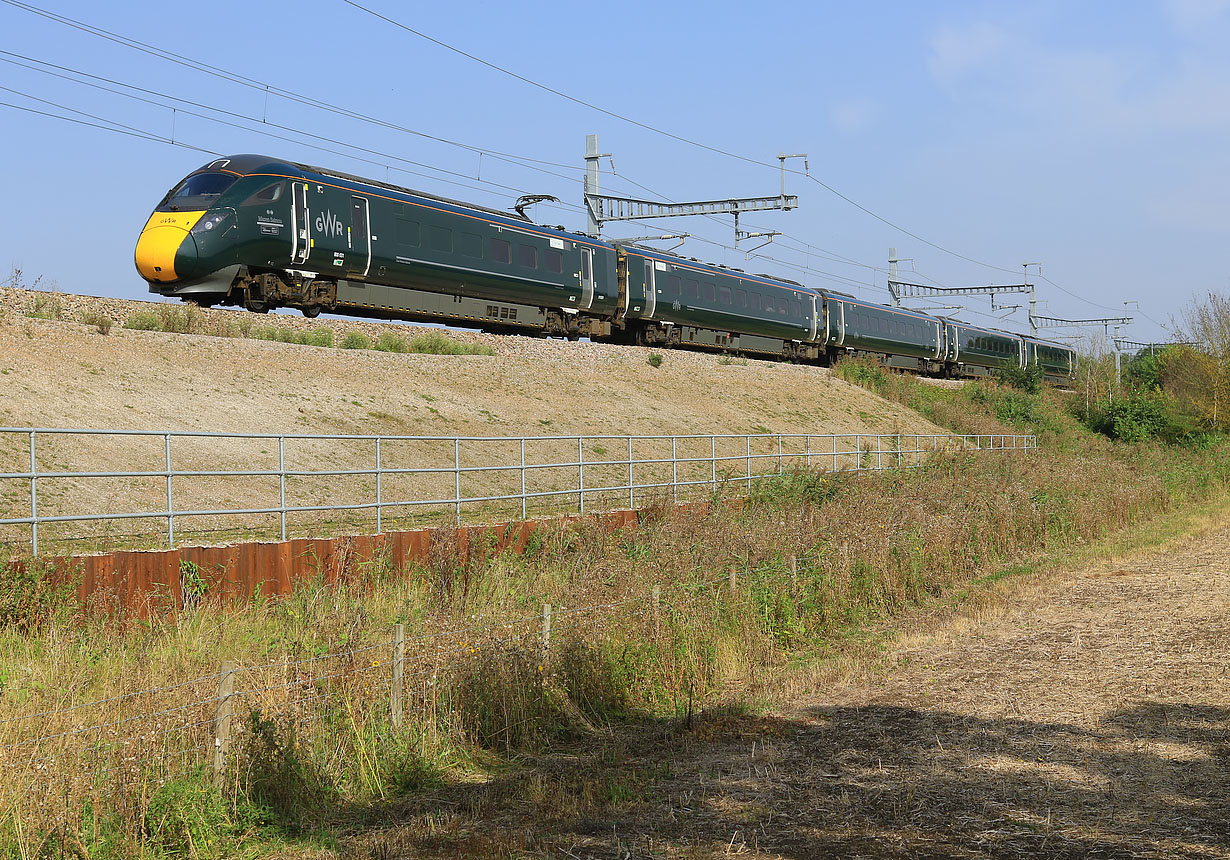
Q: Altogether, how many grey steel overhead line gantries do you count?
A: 4